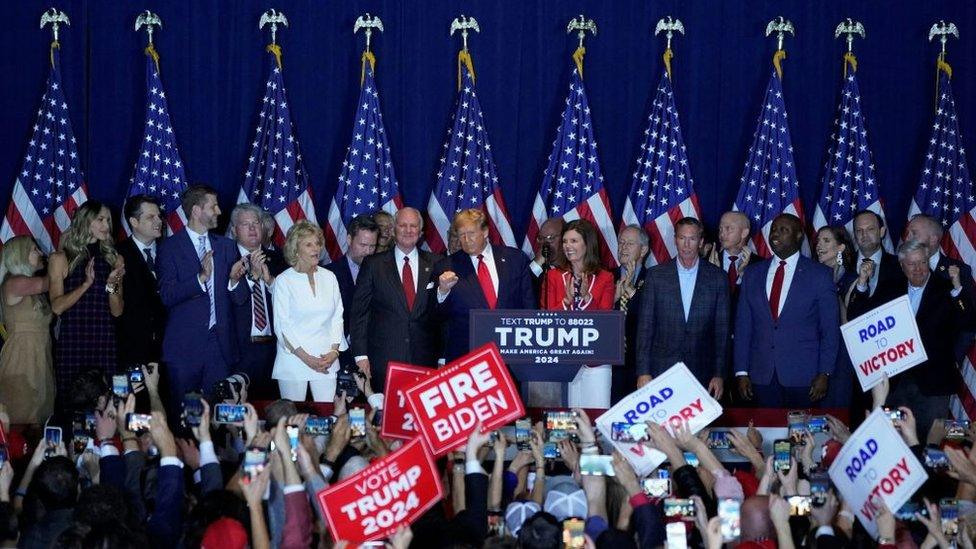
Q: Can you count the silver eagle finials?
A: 10